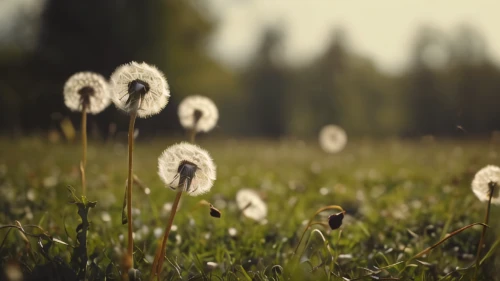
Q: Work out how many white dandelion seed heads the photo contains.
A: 7